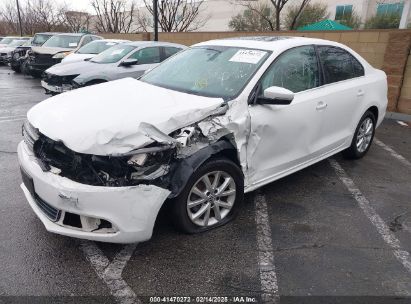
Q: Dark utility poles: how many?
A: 2